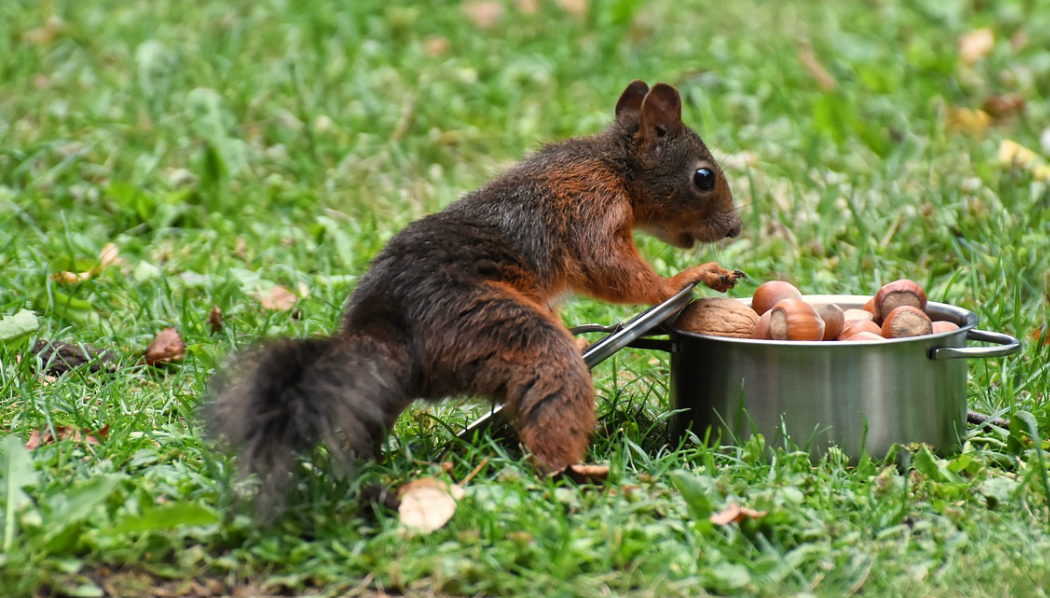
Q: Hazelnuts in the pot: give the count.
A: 11